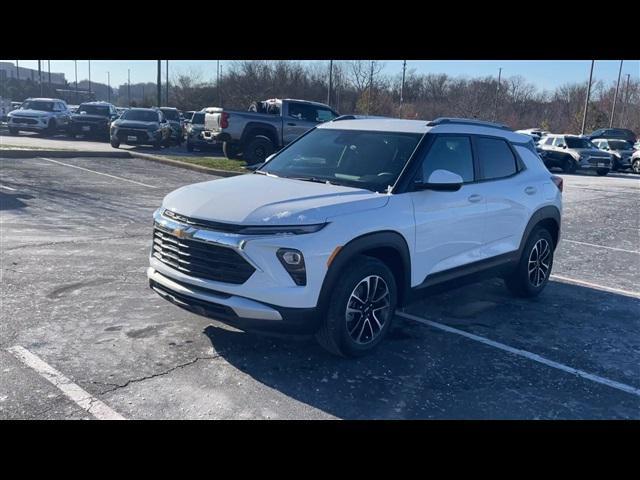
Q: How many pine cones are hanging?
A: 0